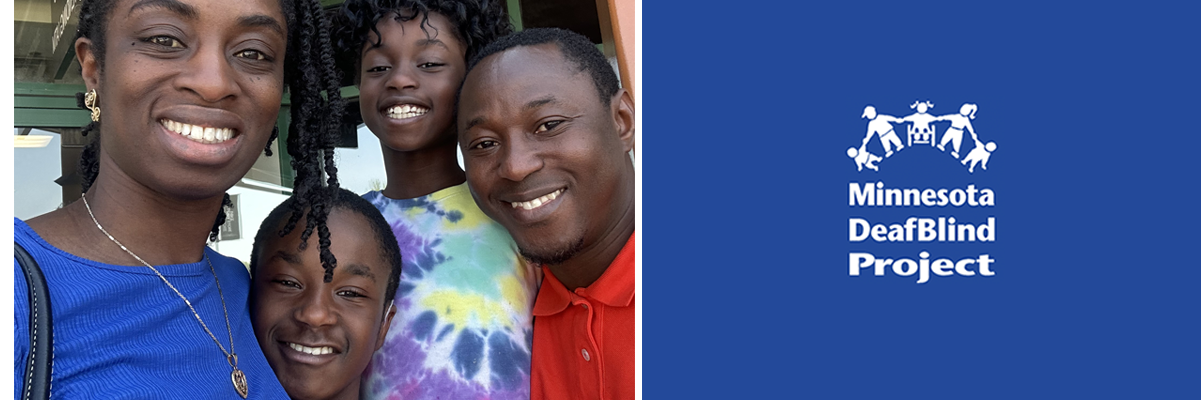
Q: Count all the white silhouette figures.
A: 5